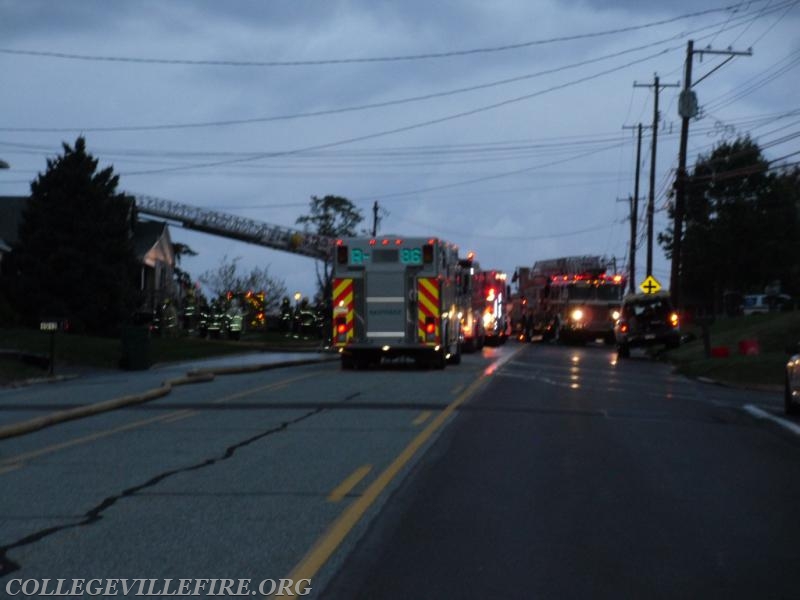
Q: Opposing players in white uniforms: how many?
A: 0